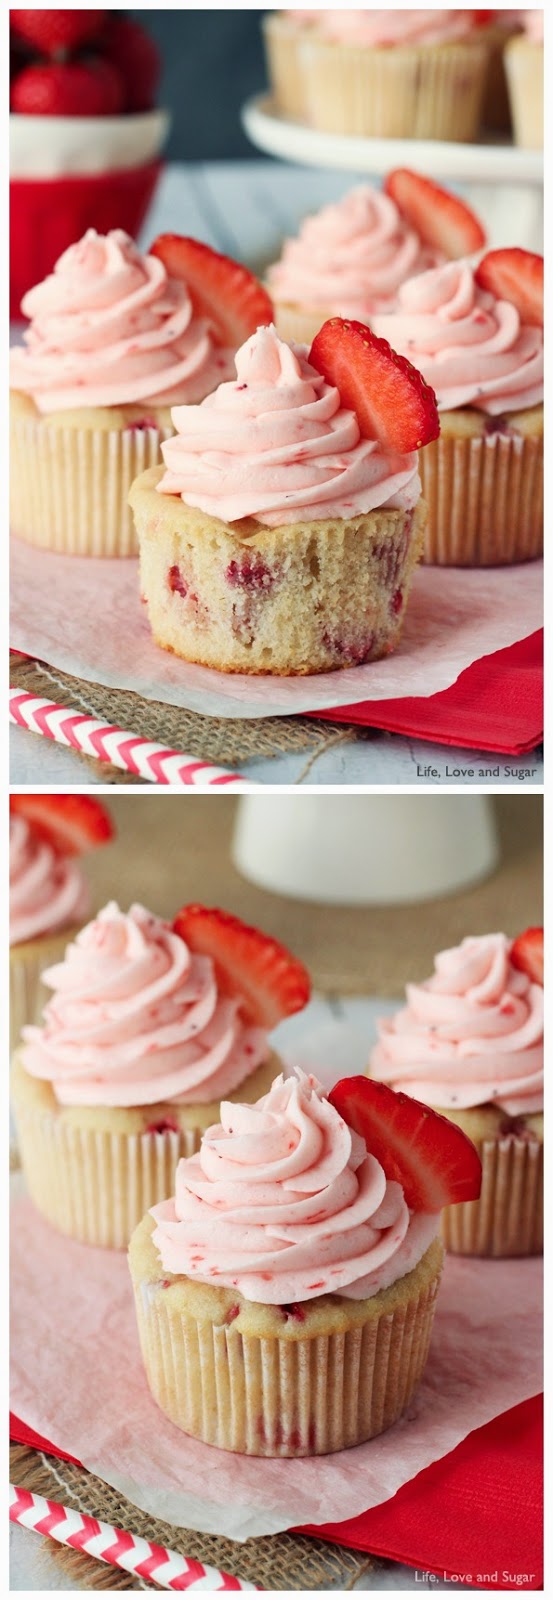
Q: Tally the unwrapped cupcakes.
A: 1